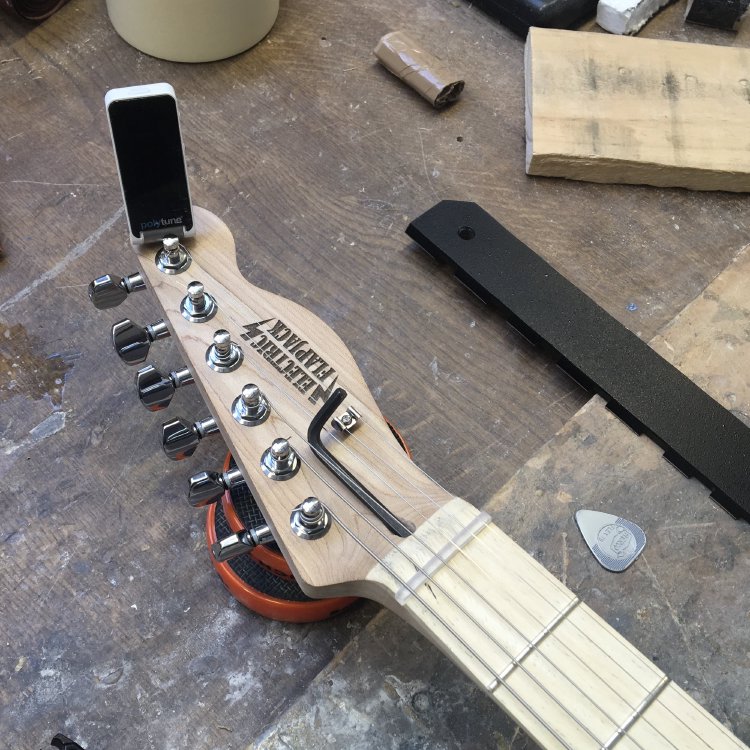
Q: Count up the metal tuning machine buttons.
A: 6